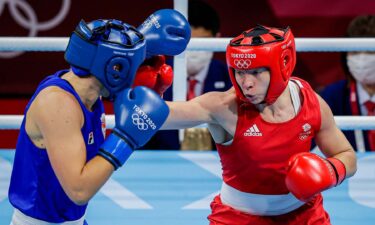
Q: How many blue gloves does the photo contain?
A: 2